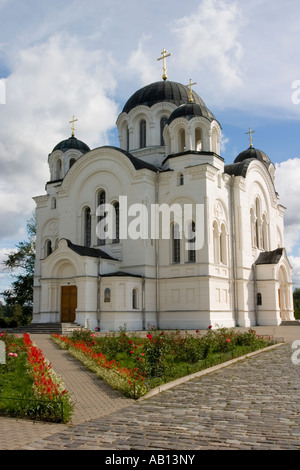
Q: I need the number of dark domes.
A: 4